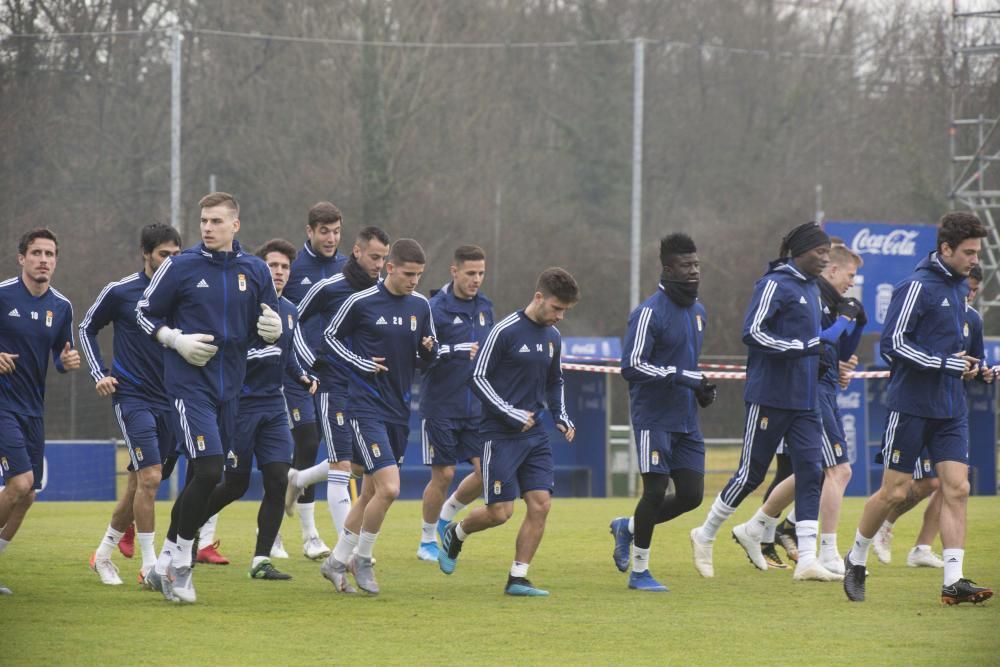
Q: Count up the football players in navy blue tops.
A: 14